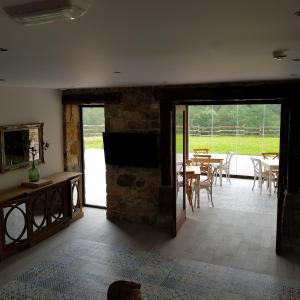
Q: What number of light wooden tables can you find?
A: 3